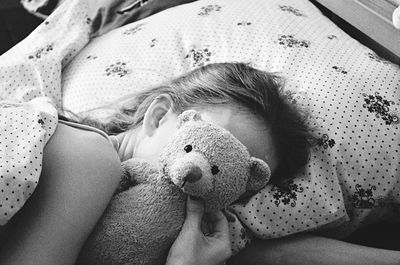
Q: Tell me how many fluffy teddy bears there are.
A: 1